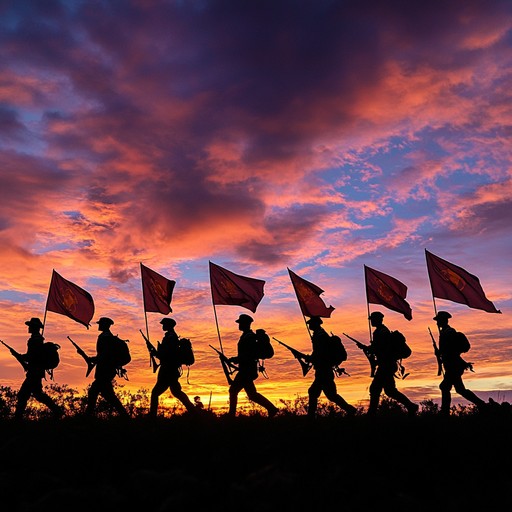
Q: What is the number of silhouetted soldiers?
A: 7